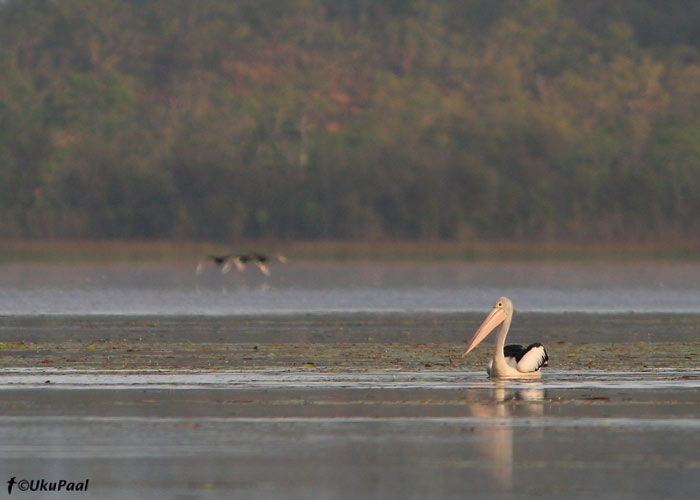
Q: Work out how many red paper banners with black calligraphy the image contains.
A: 0